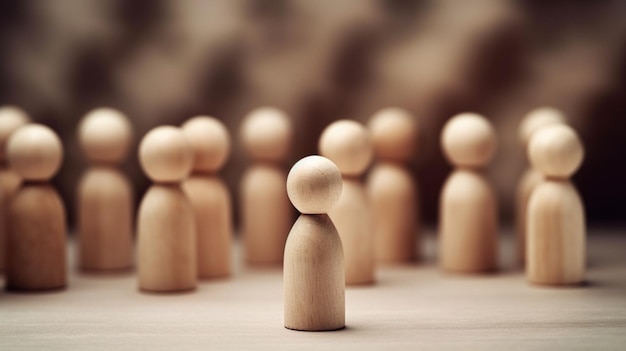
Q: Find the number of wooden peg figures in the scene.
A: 12